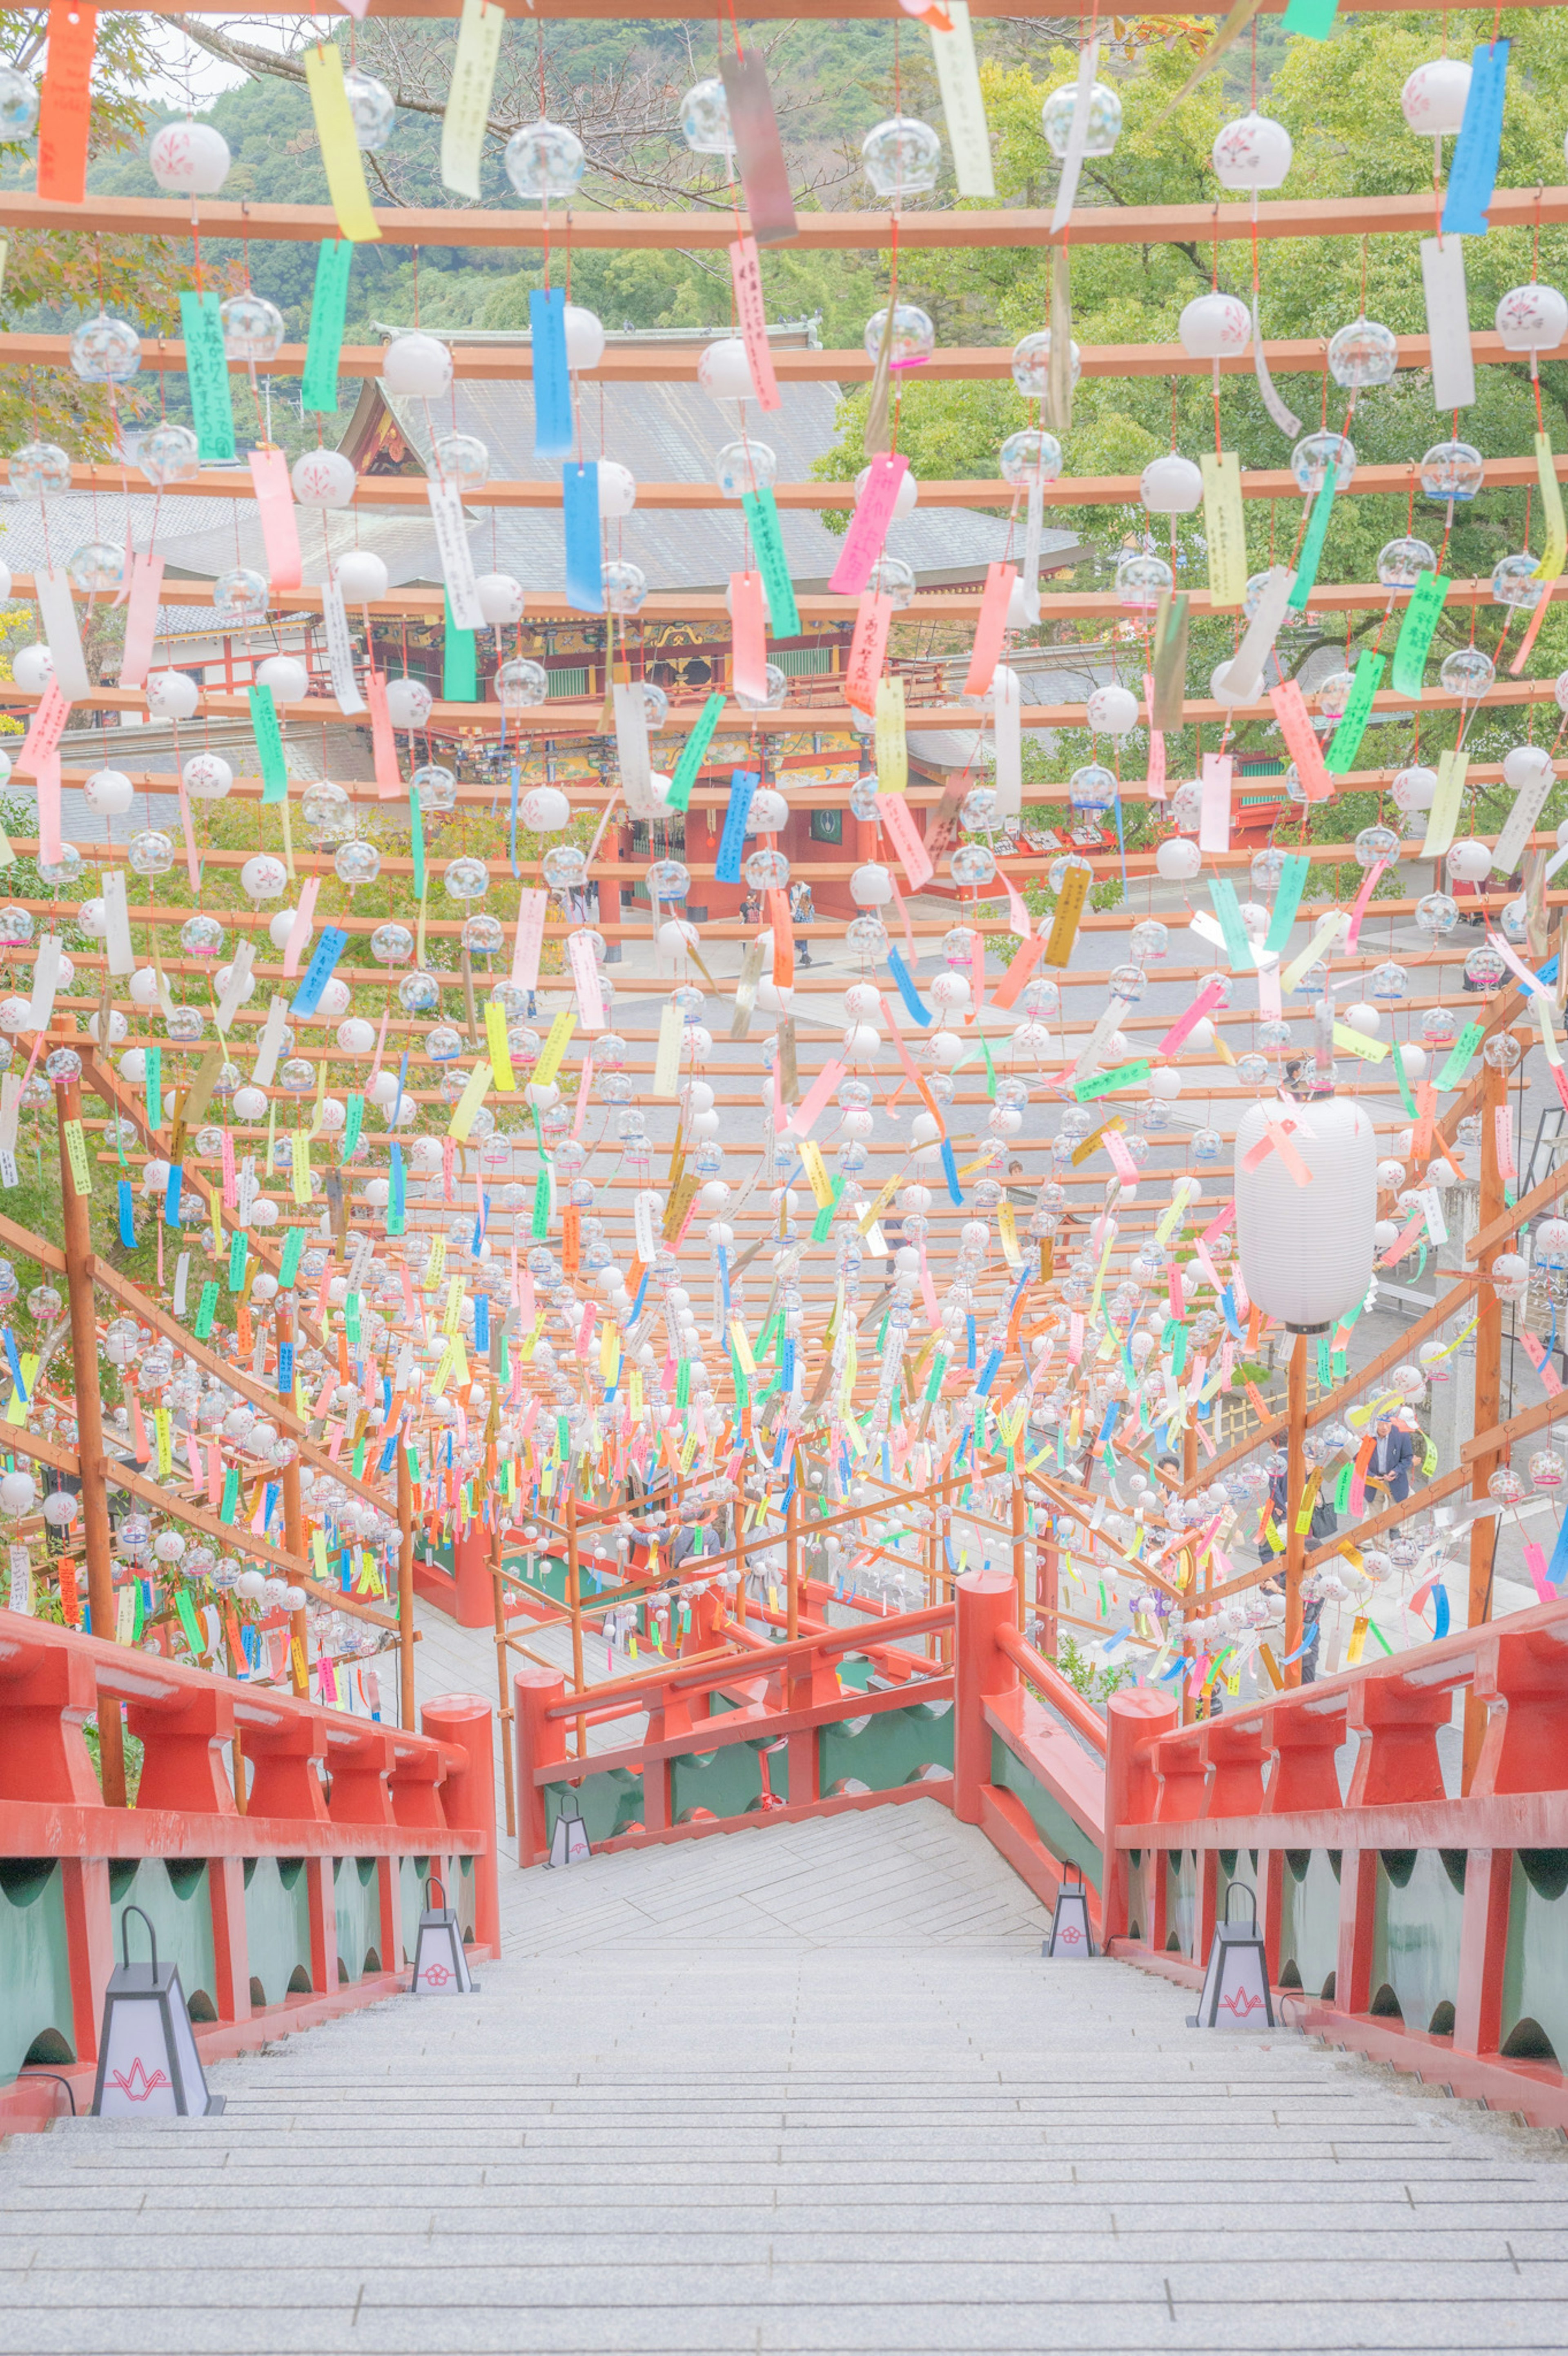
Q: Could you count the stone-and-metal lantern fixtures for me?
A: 5